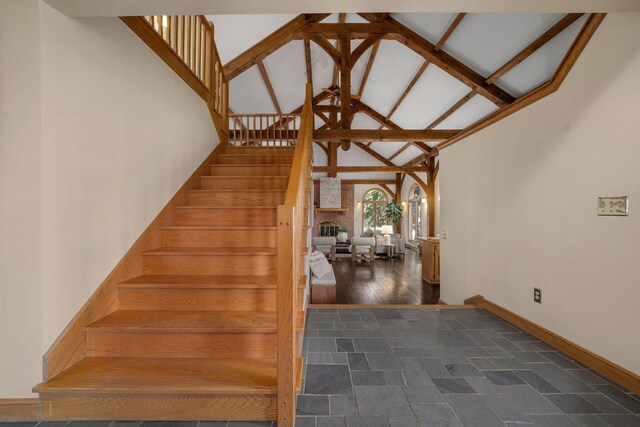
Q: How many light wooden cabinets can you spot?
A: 1